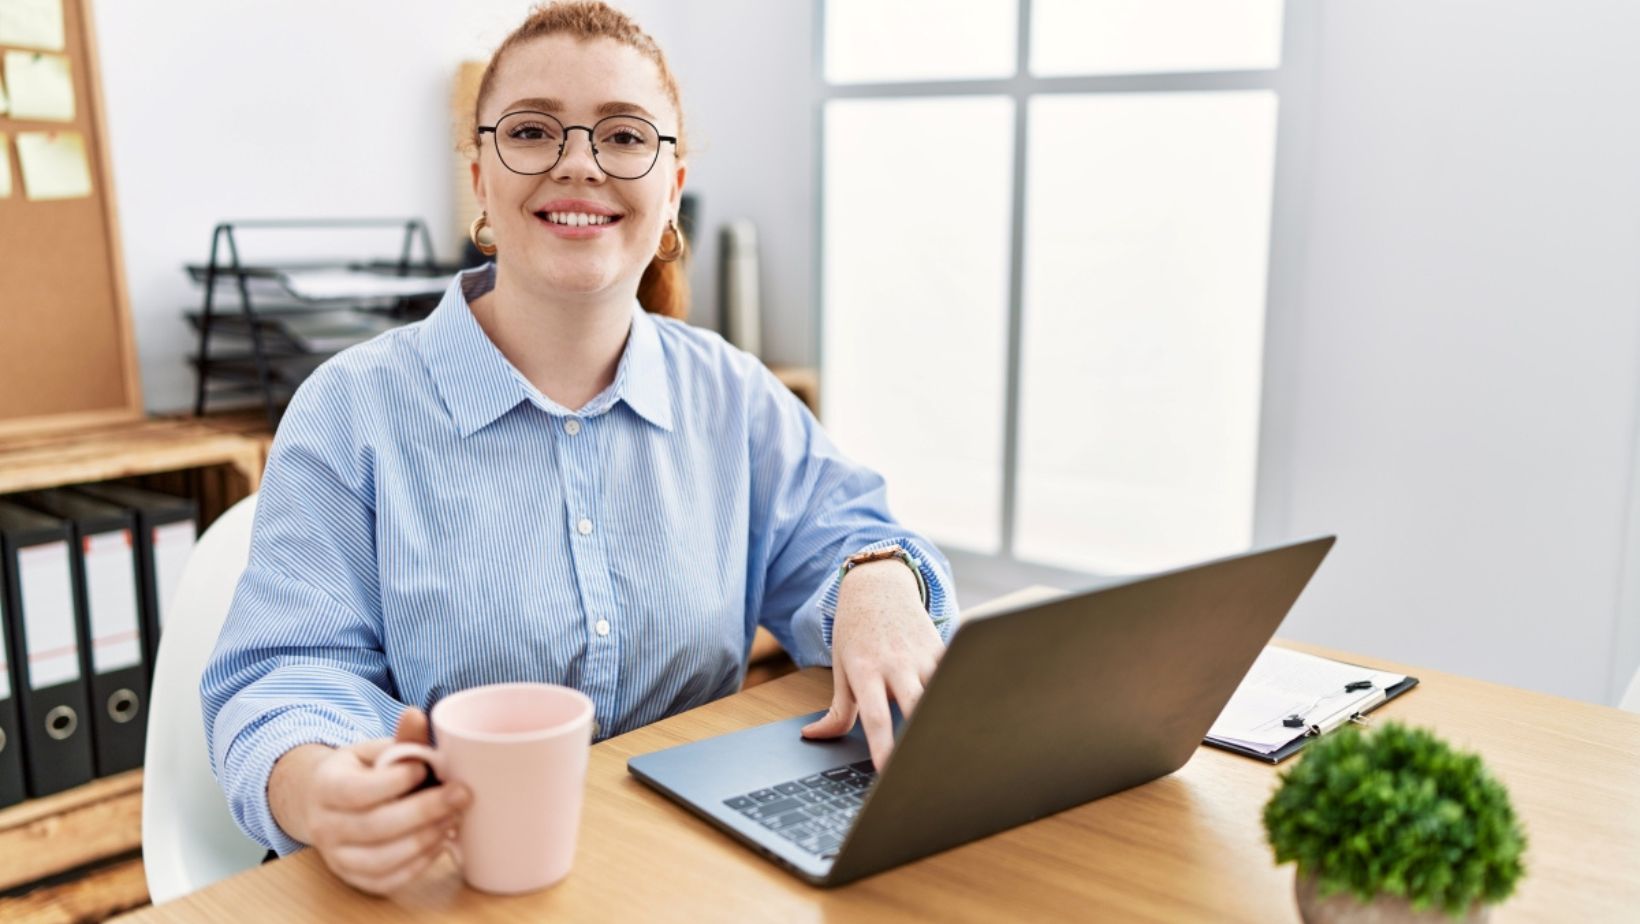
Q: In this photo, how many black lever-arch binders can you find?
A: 4